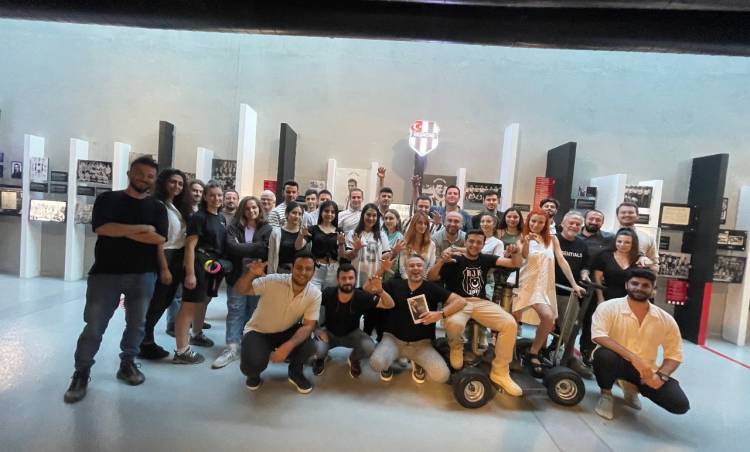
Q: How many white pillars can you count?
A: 12